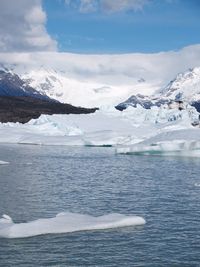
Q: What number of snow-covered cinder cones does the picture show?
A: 0